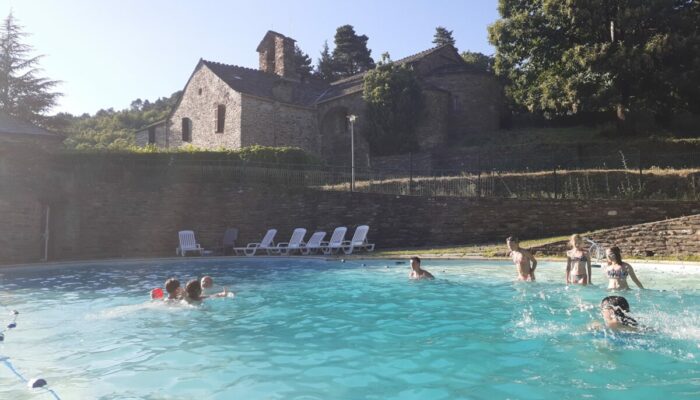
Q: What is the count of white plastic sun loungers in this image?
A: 6